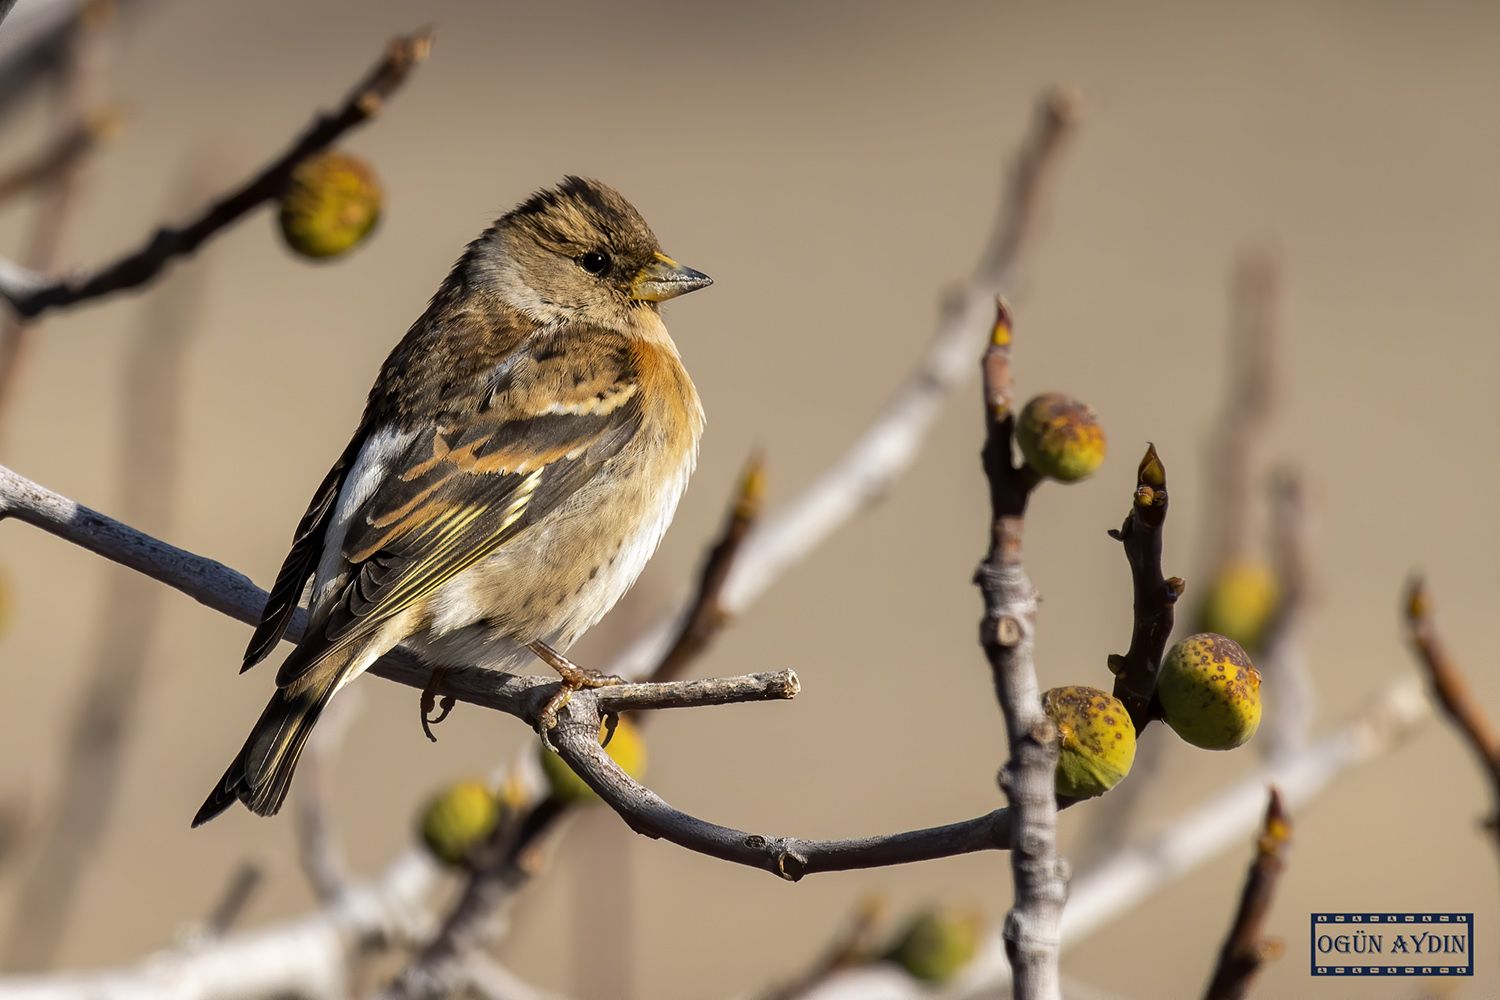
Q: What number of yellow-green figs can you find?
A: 8